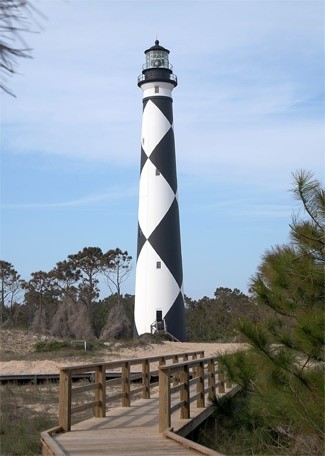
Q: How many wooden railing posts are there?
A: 15